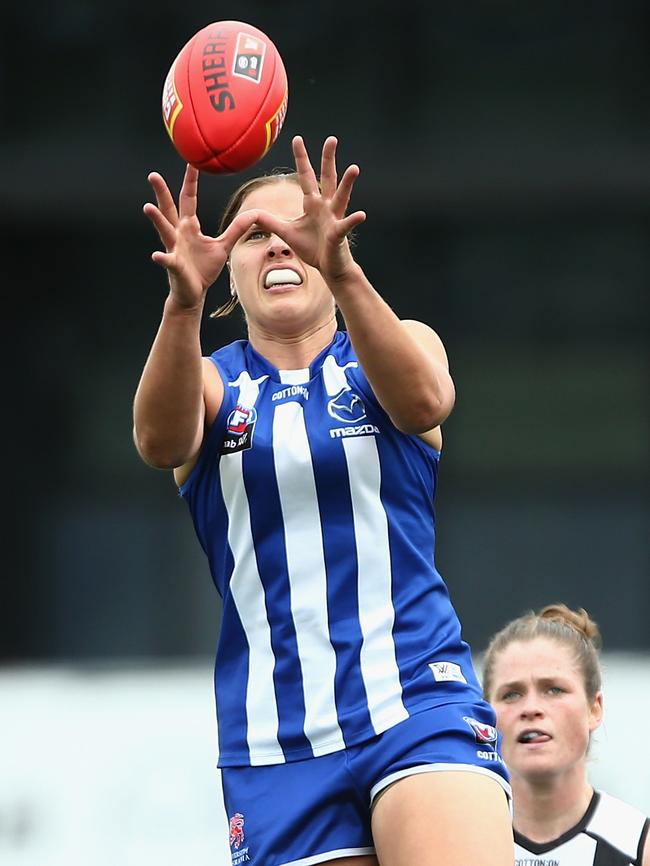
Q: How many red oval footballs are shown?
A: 1